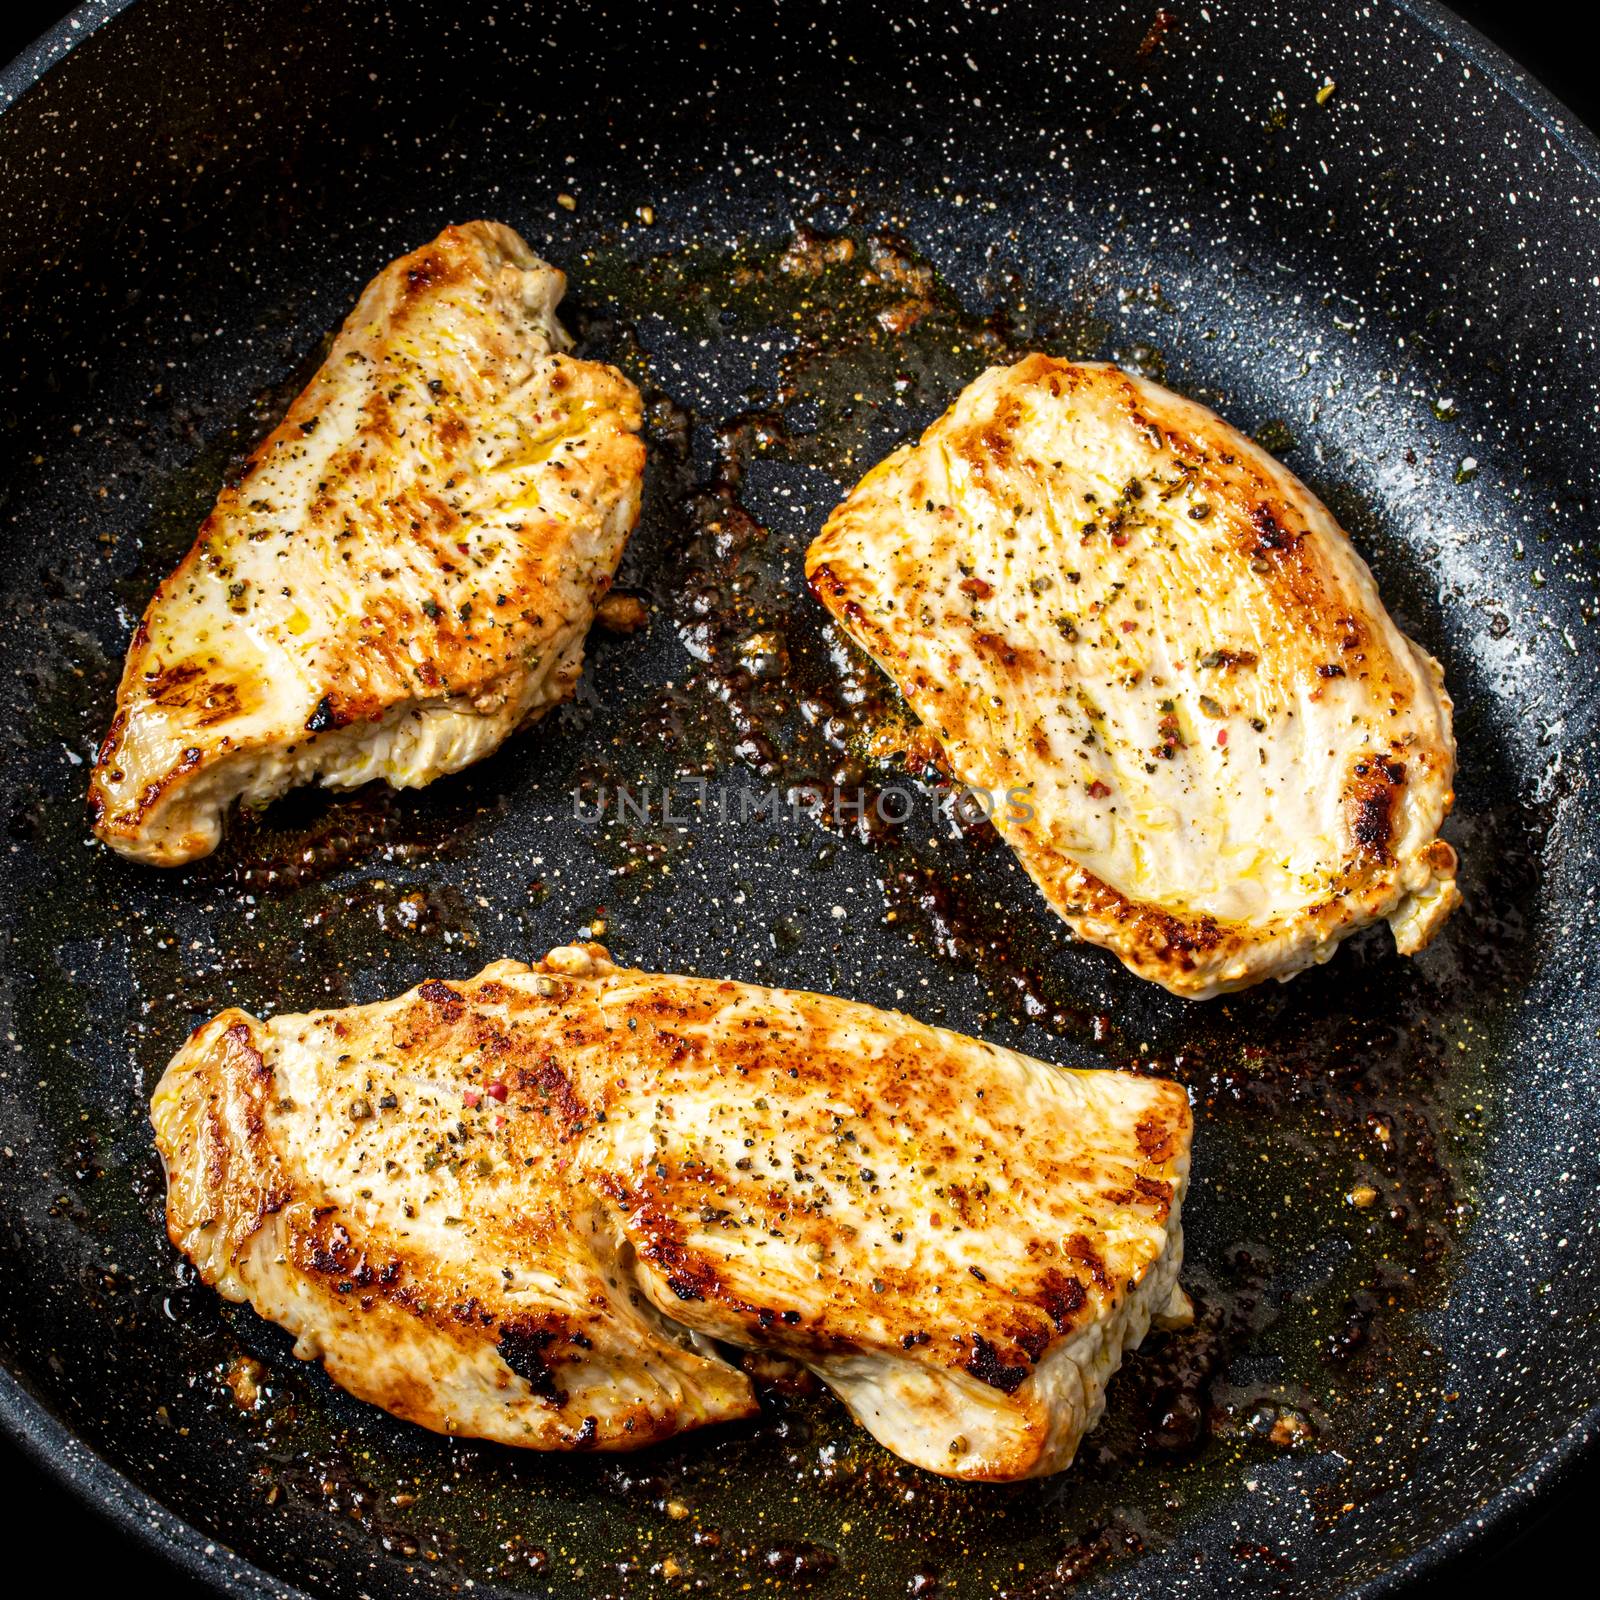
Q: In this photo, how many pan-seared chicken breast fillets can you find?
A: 3